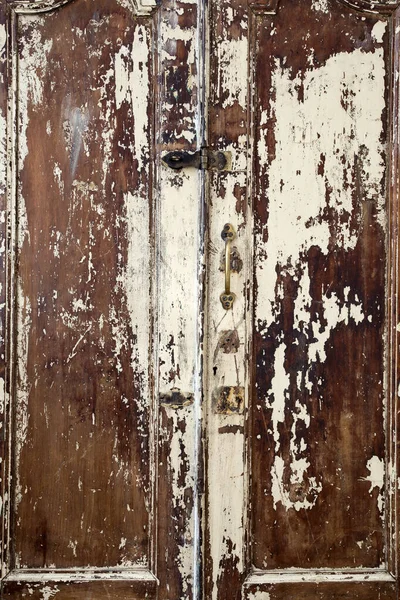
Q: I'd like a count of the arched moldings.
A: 2